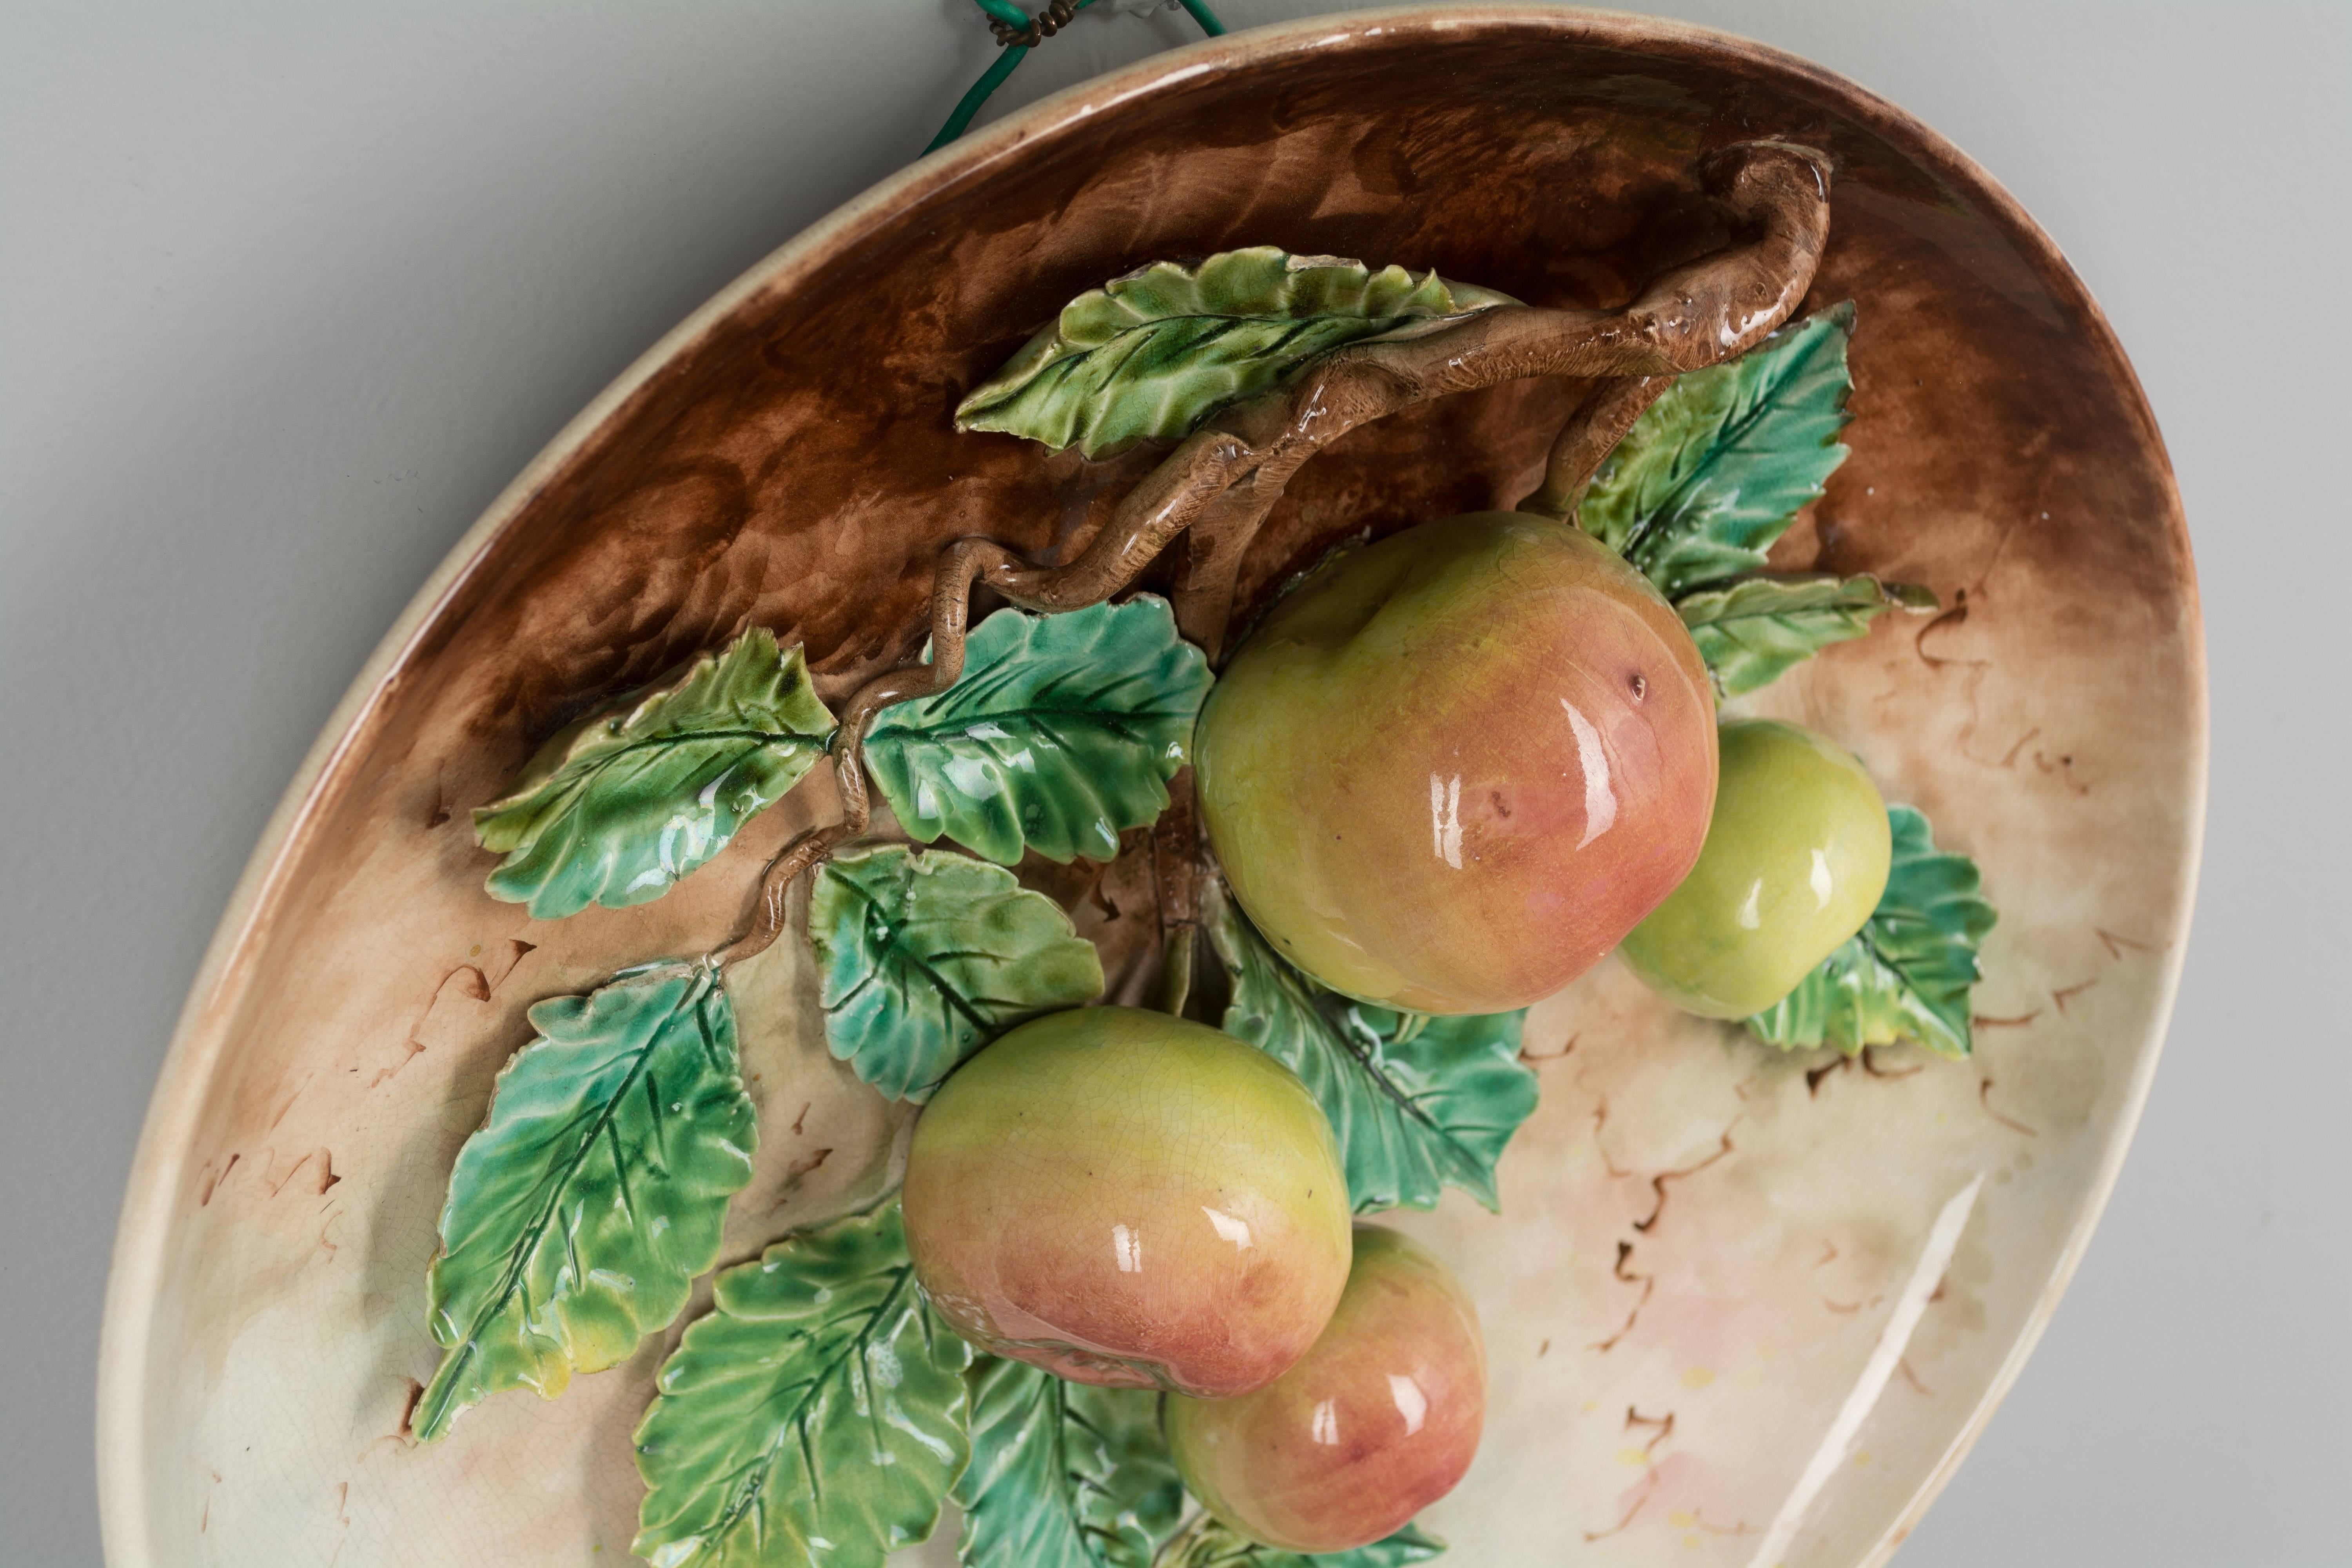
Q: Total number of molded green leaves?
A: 12